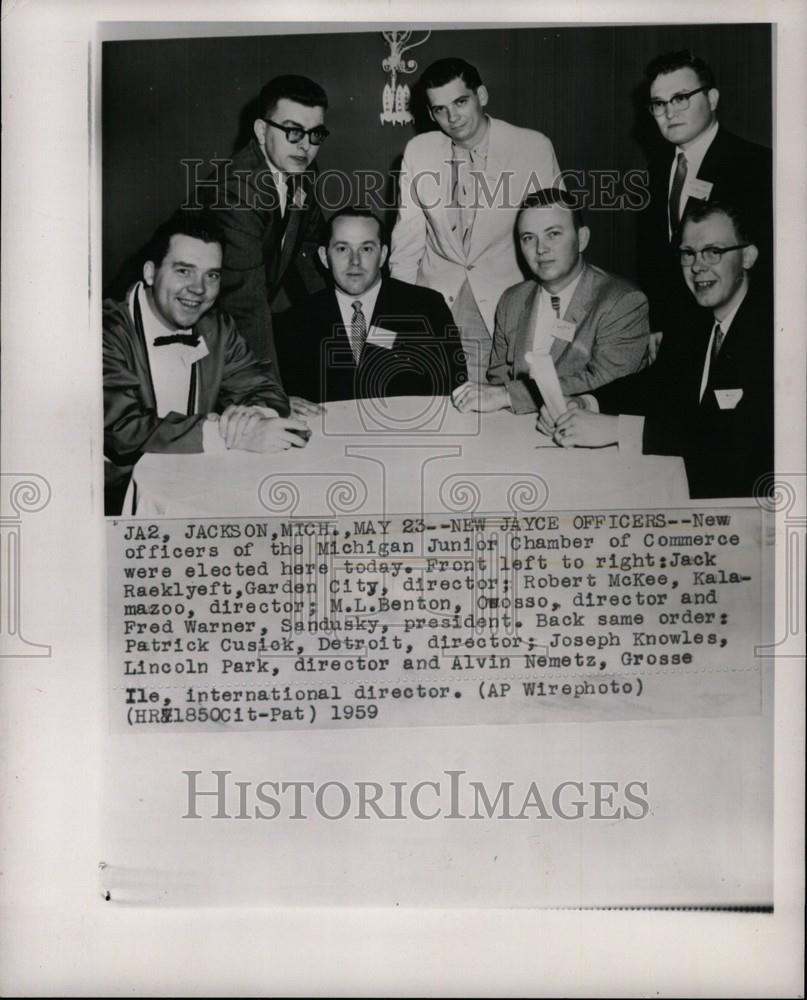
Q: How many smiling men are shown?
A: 2